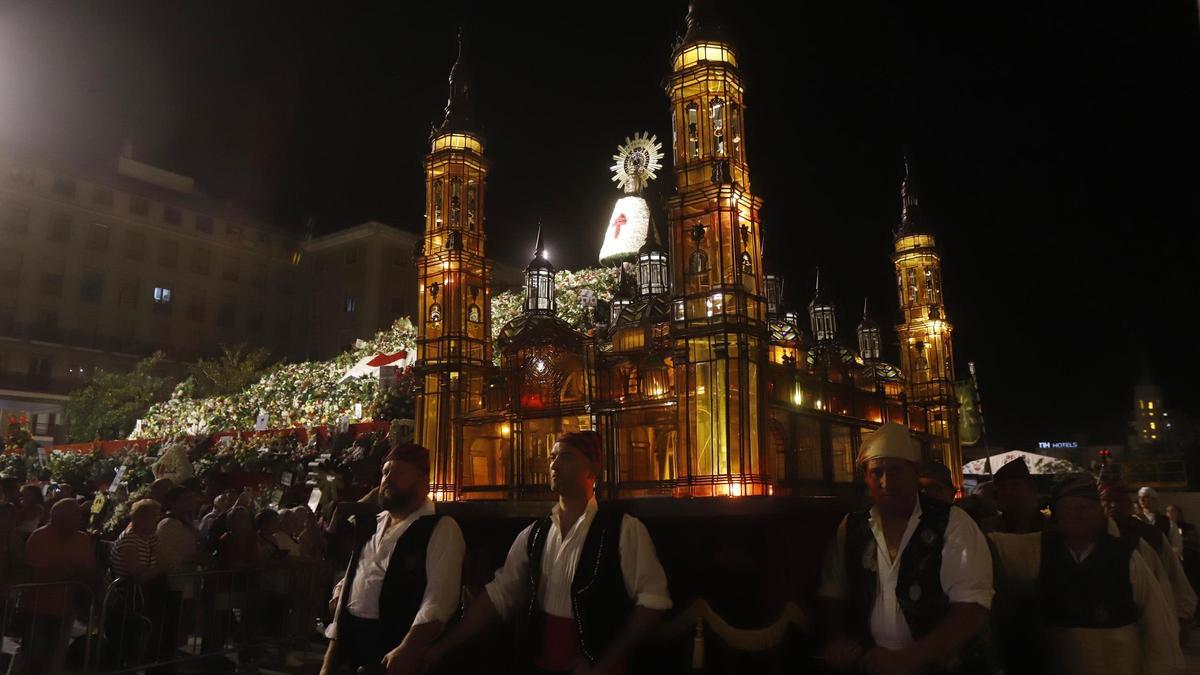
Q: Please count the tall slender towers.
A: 3